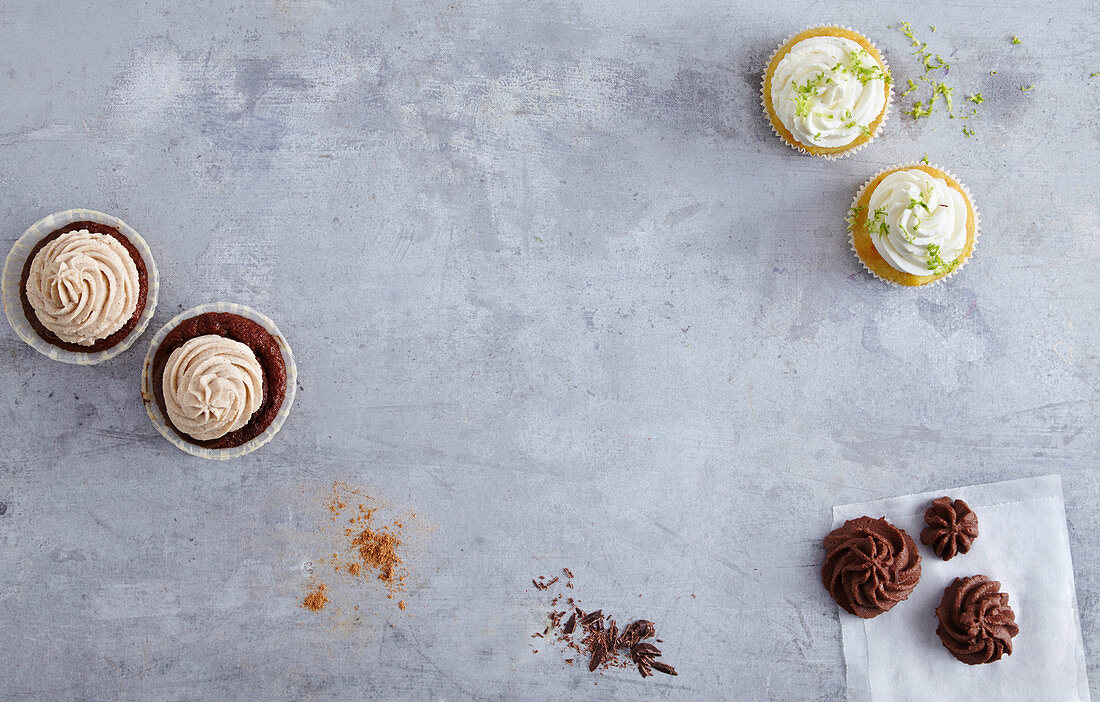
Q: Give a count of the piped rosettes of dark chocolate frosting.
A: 3